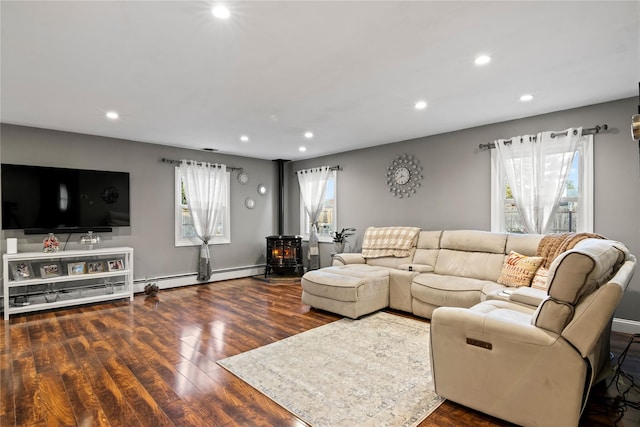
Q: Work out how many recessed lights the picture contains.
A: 8